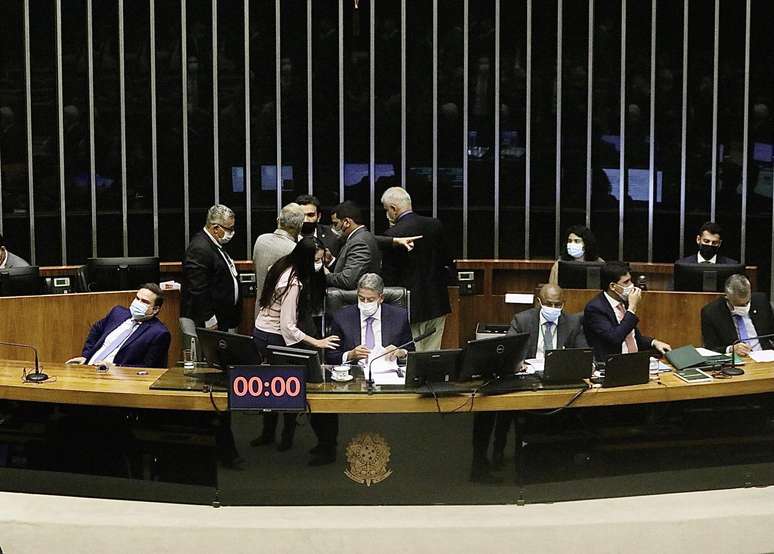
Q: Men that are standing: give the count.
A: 5